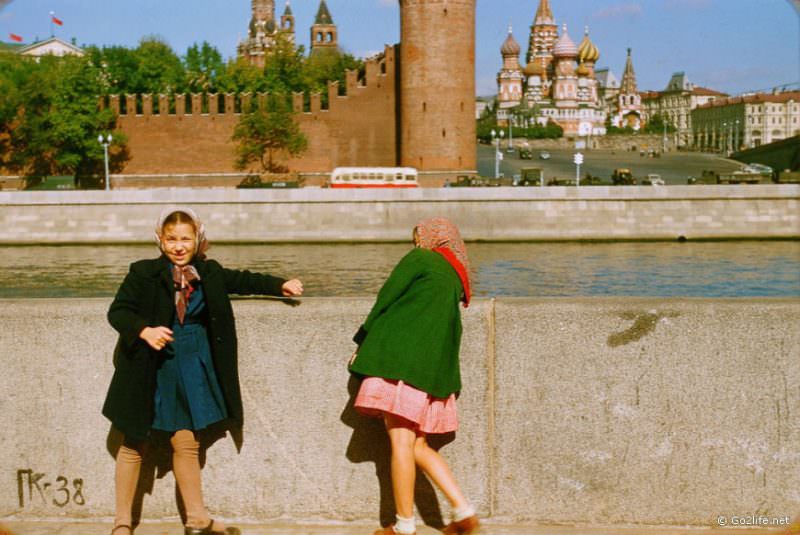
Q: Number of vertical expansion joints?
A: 1